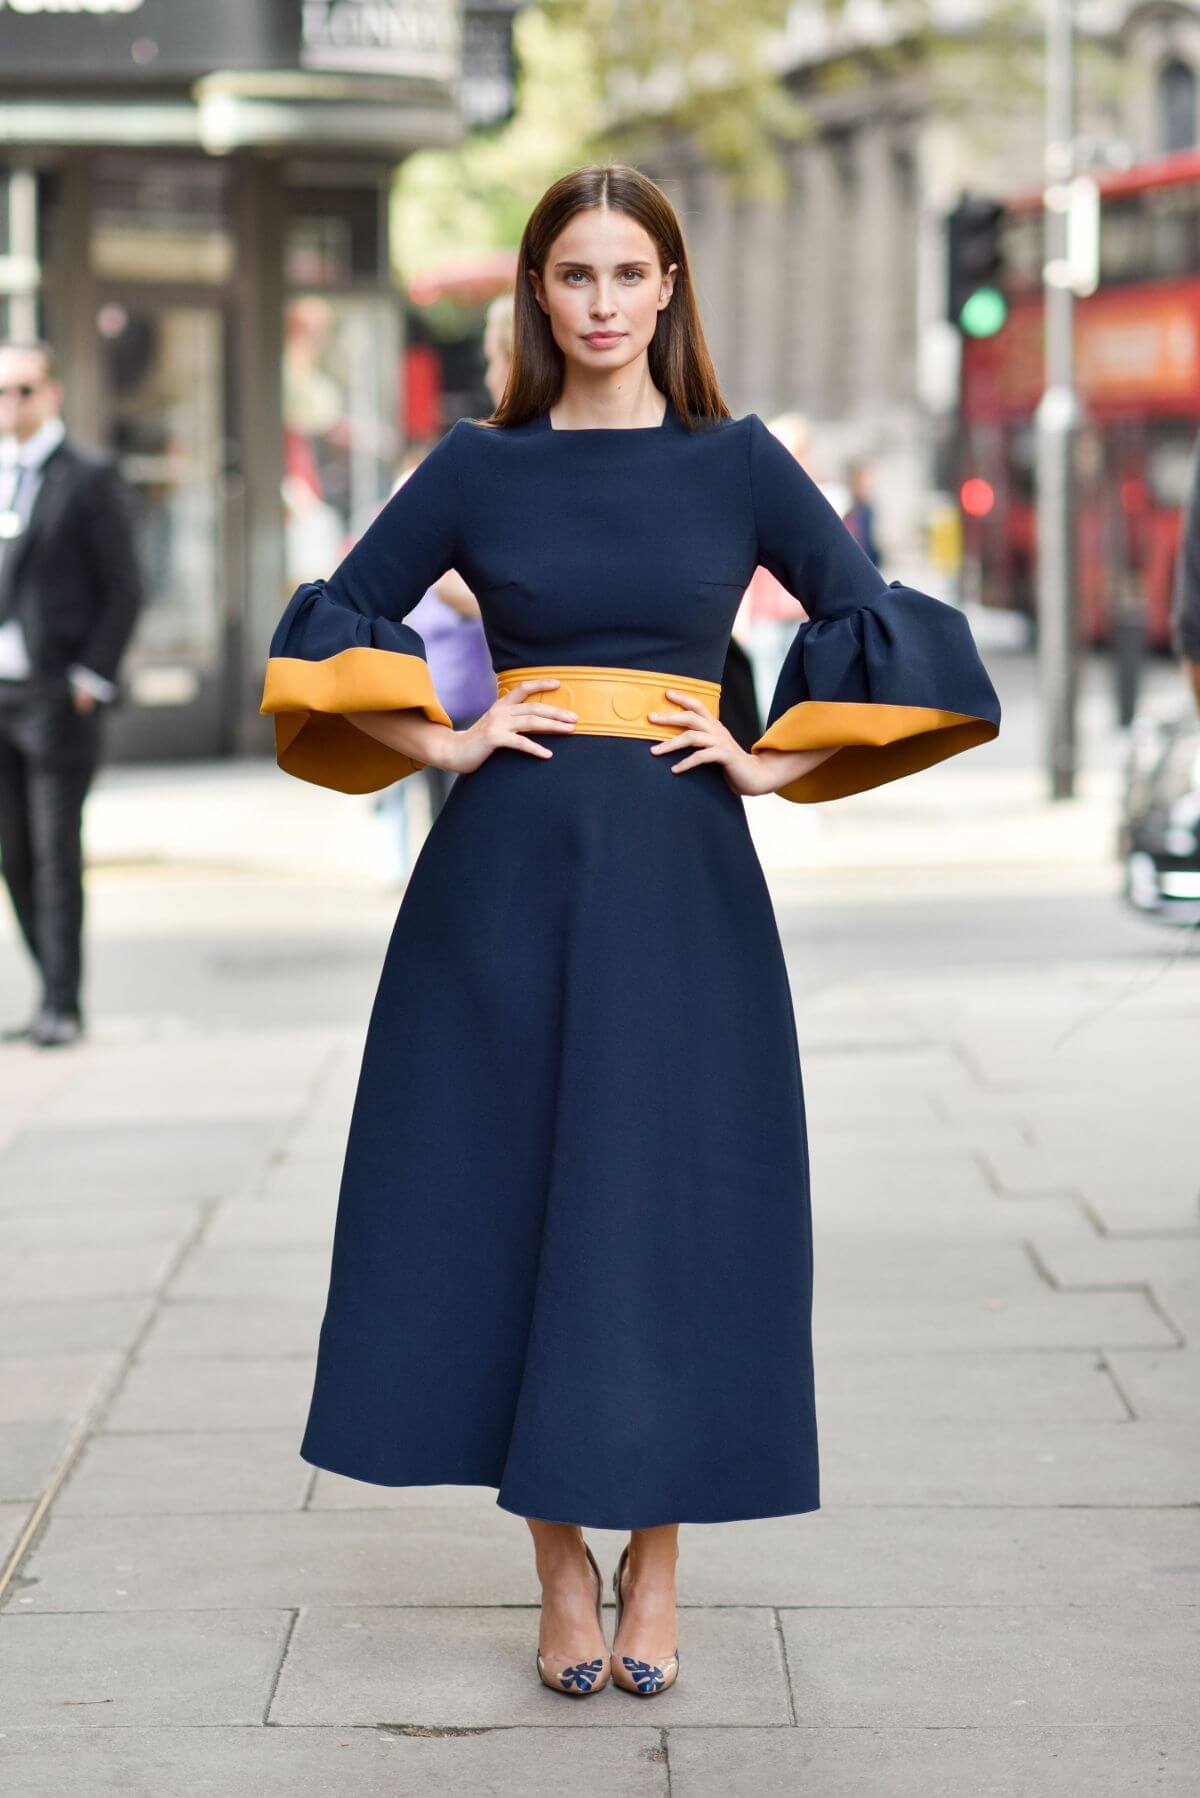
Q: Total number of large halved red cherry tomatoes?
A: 0